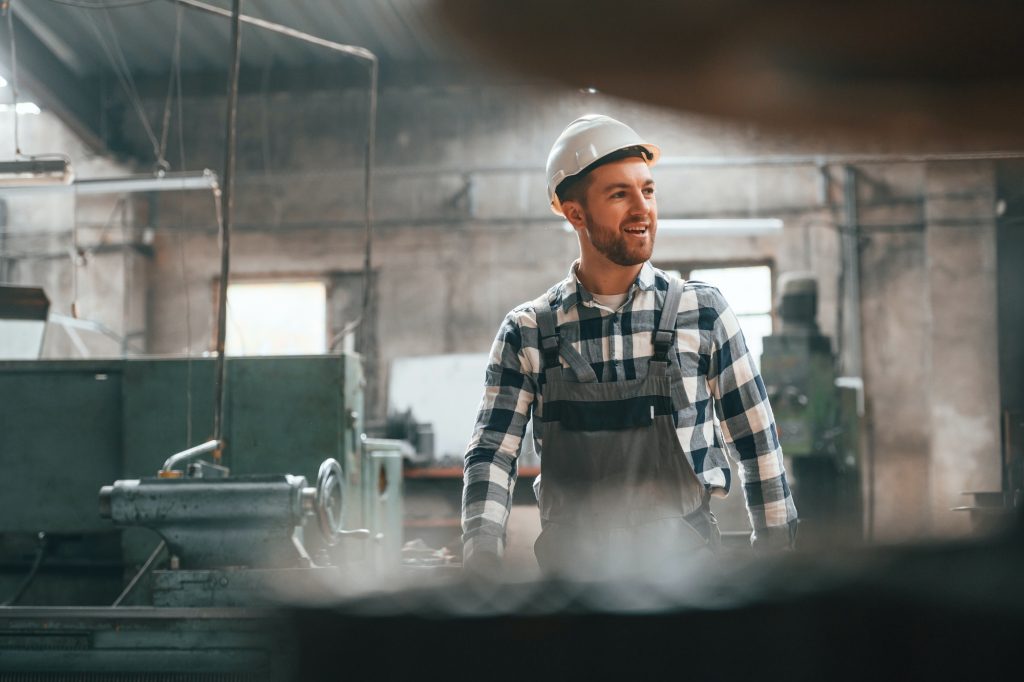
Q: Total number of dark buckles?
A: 2